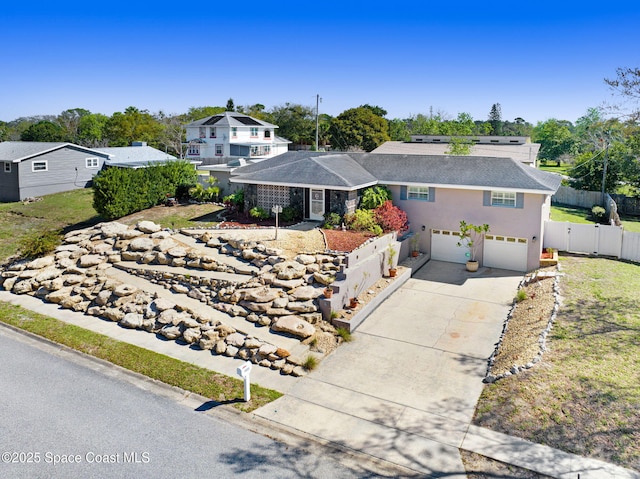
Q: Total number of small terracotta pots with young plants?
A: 4